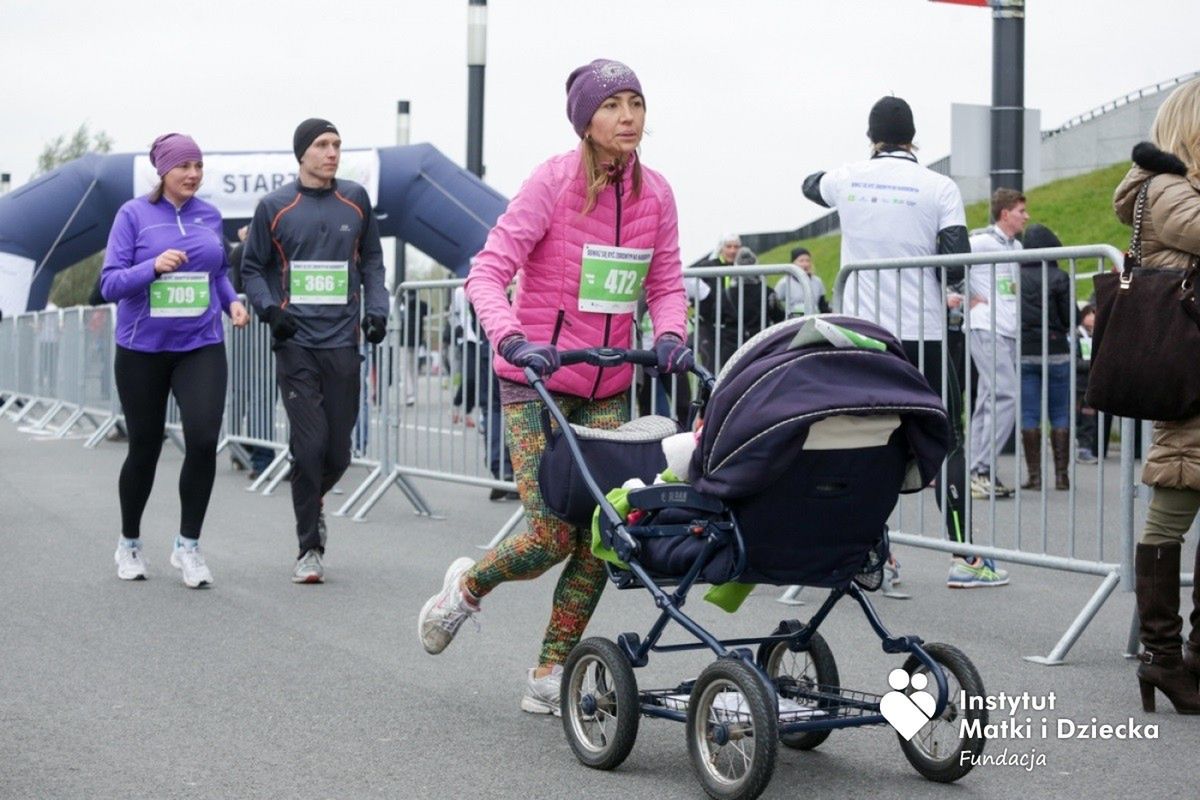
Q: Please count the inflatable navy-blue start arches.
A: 1